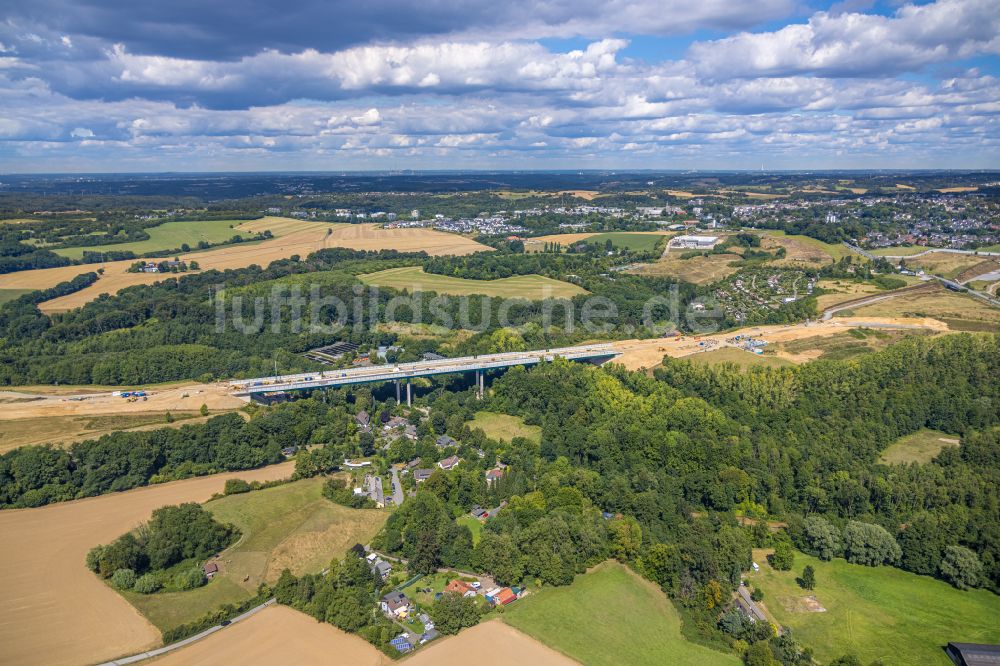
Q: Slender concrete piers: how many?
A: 4